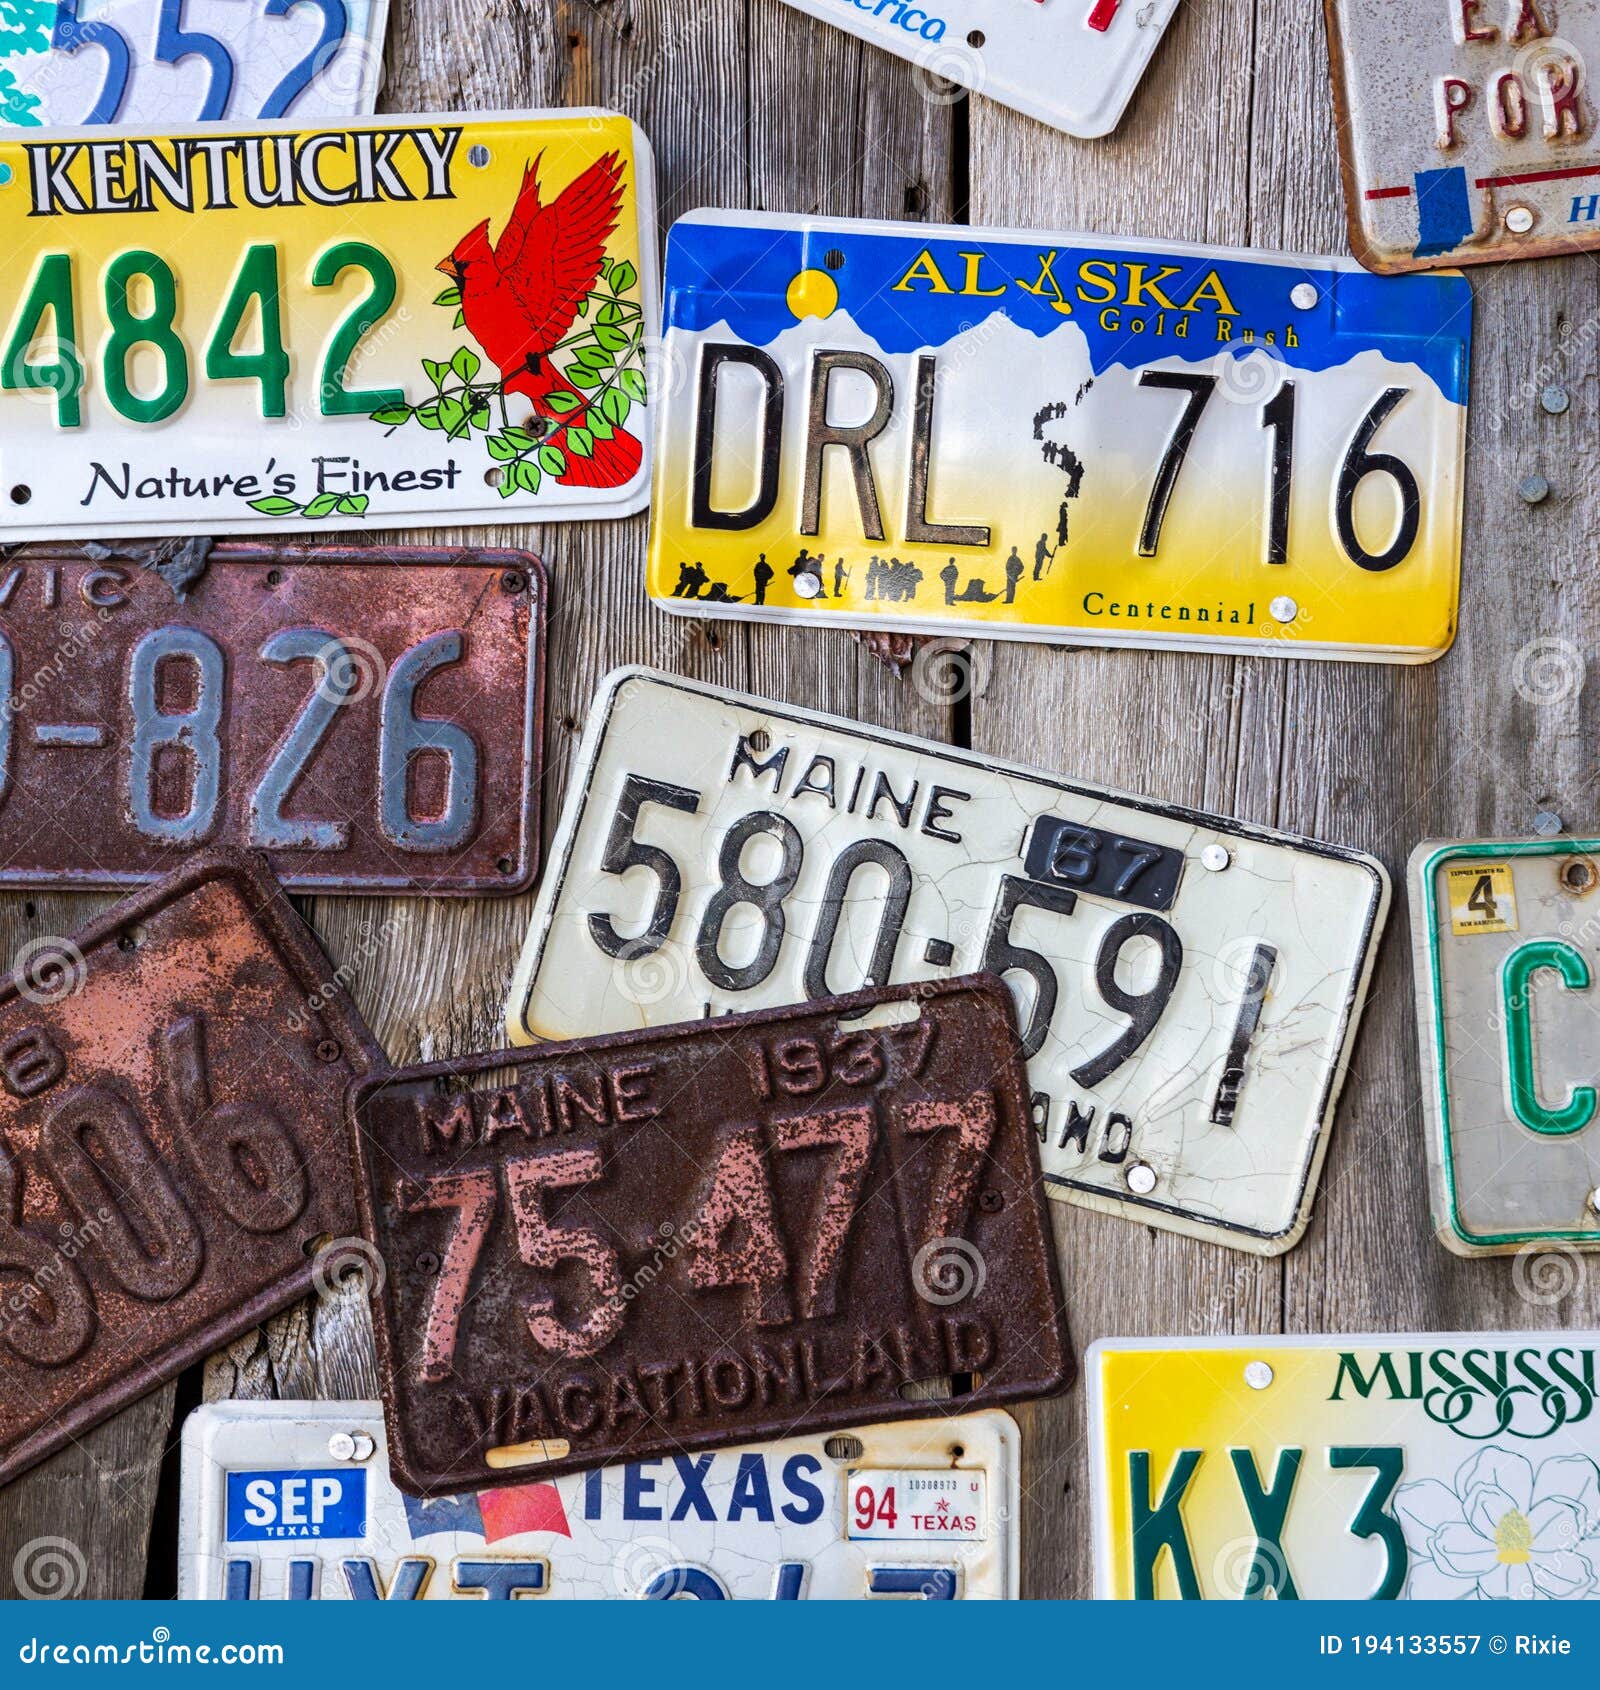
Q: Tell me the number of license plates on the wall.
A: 12